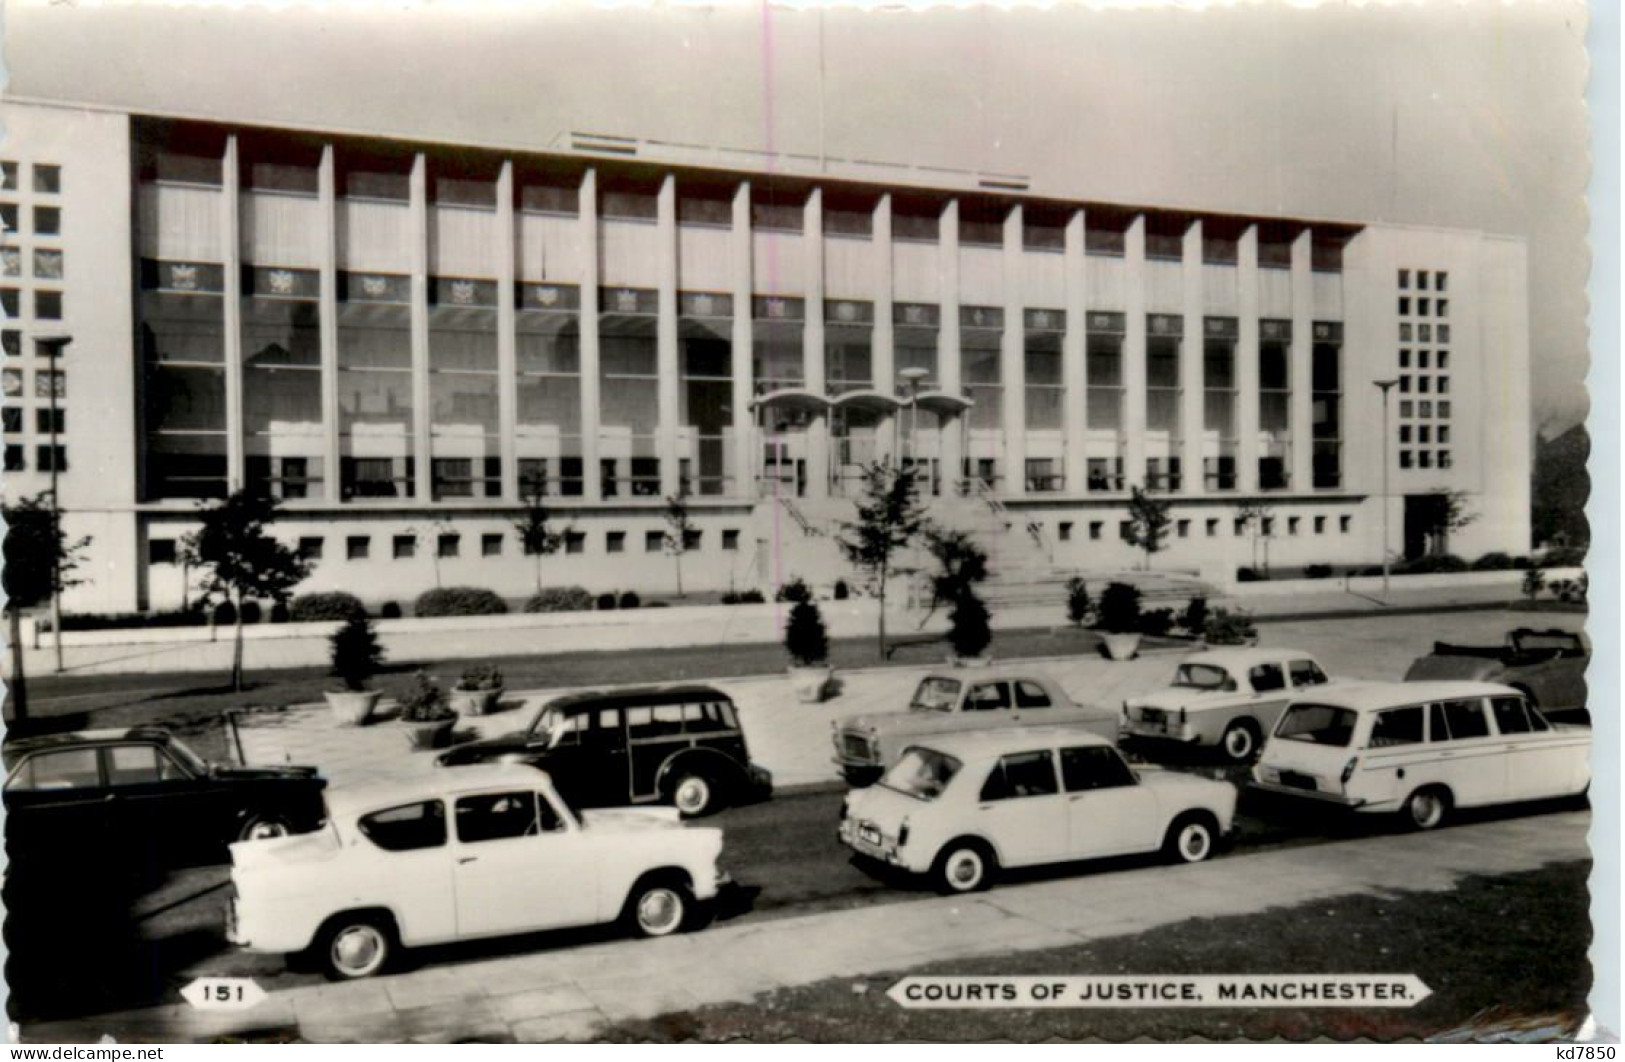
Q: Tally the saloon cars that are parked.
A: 5